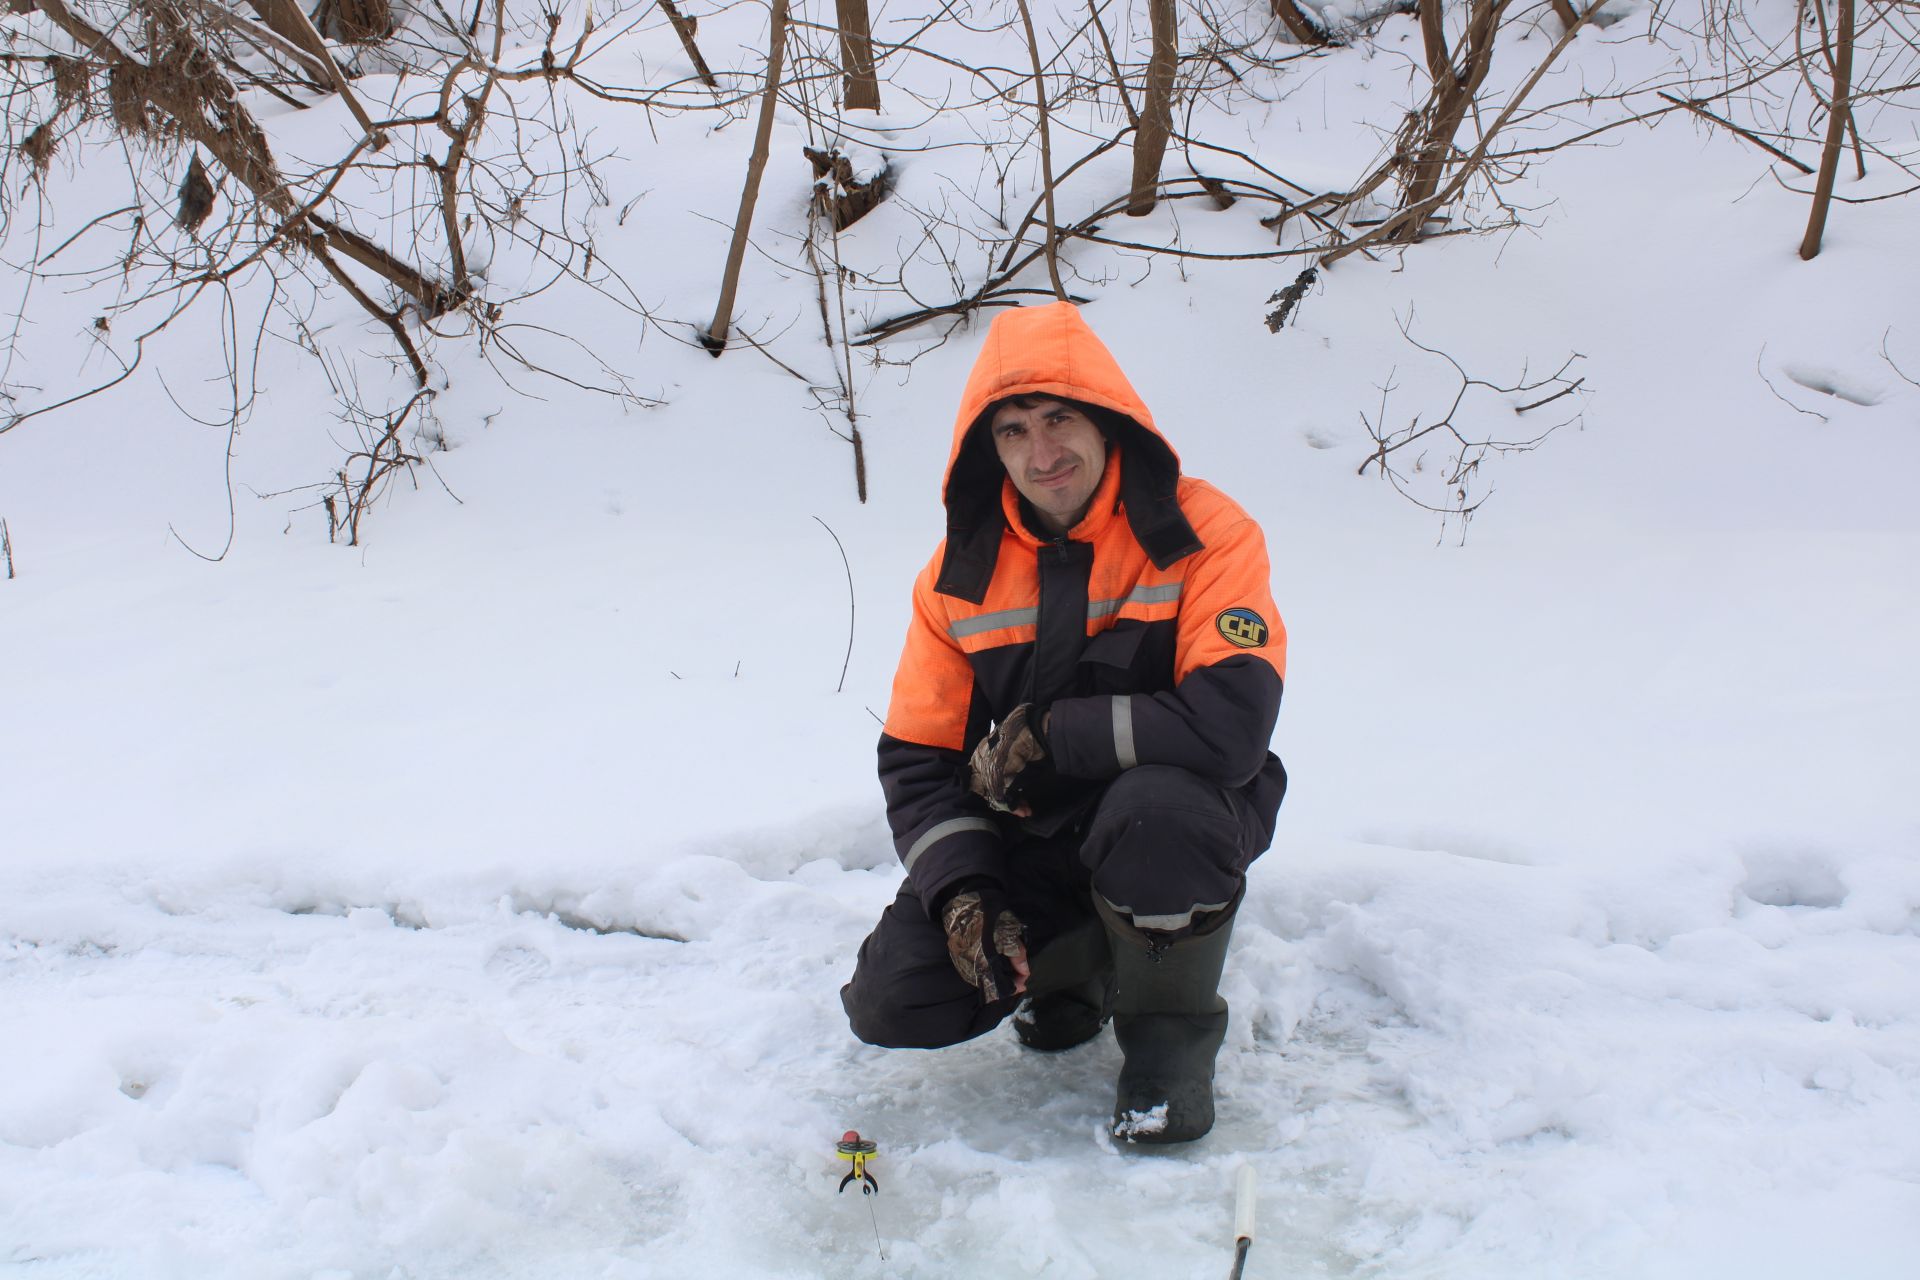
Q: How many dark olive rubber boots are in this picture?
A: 2